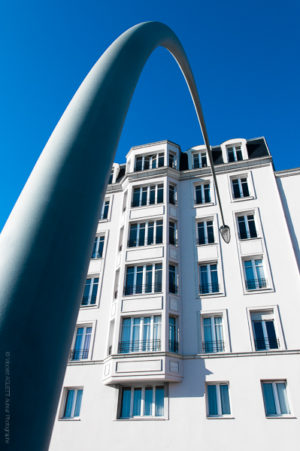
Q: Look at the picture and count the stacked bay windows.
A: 5